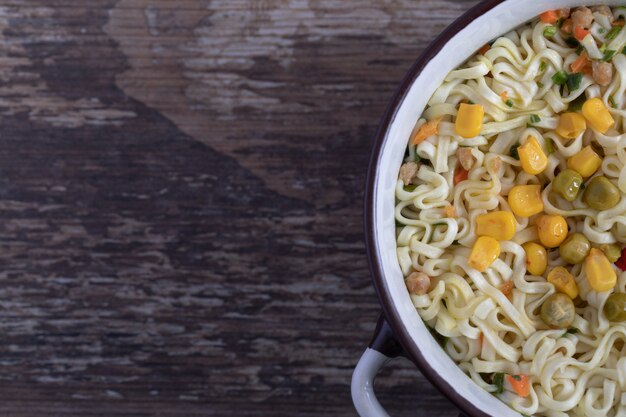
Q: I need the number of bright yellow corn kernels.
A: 12